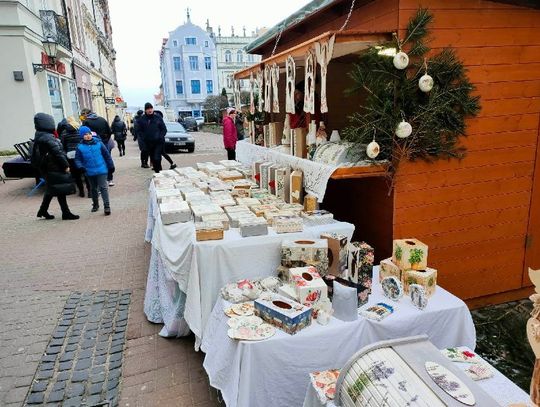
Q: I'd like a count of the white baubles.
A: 4